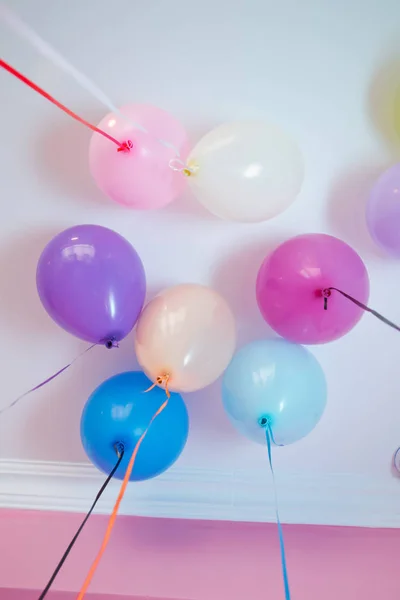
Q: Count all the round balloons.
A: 9